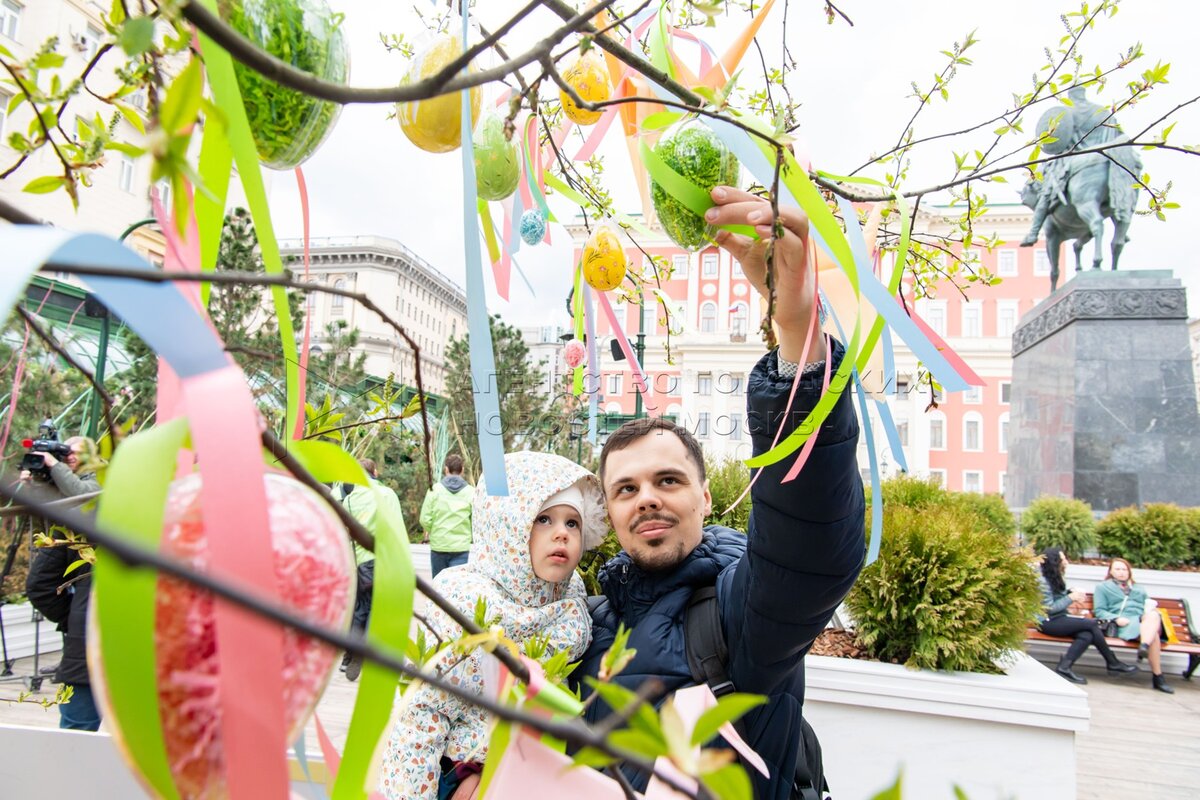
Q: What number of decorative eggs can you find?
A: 9